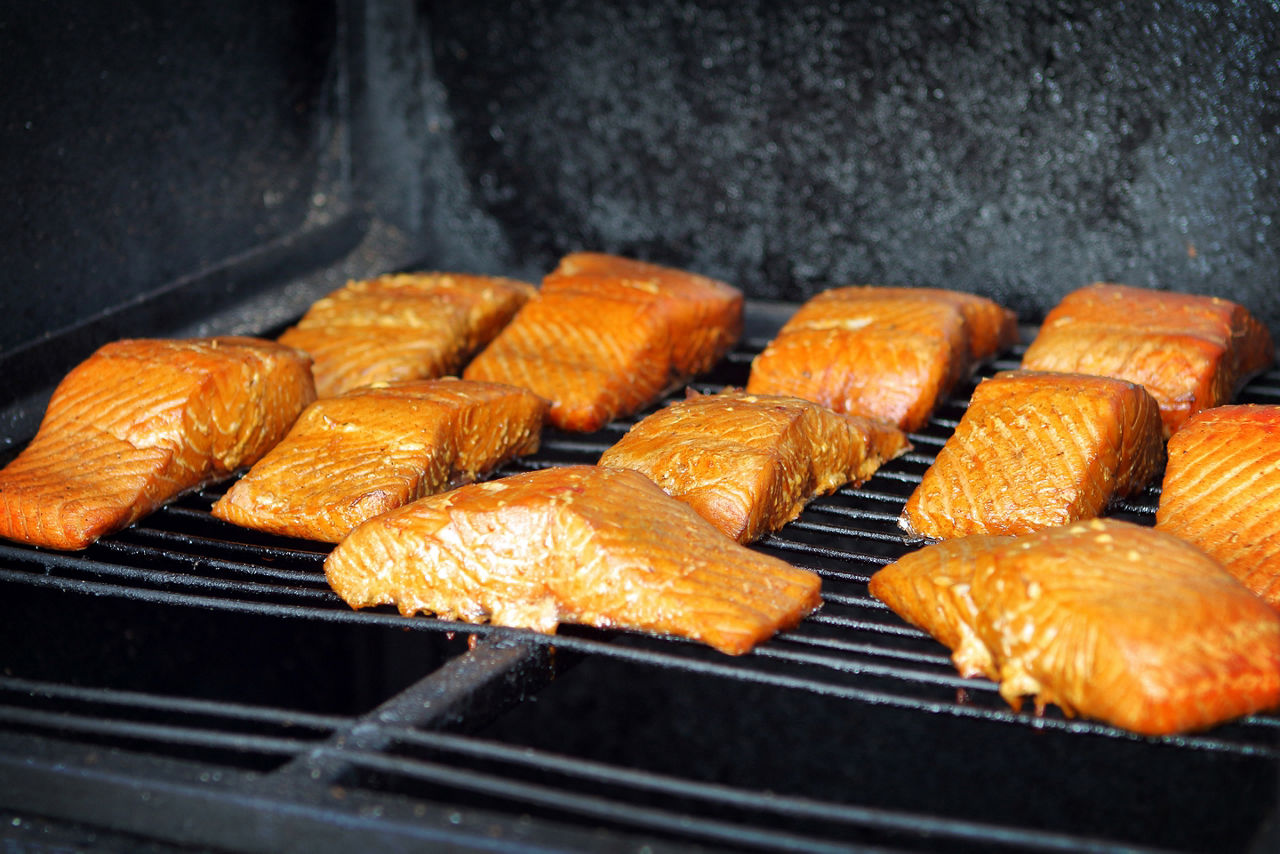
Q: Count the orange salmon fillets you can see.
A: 11